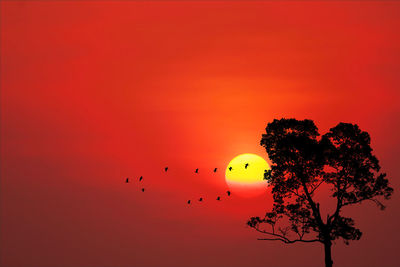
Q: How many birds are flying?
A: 12